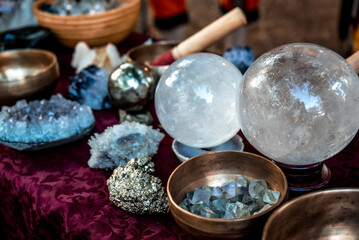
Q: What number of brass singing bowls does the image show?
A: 4